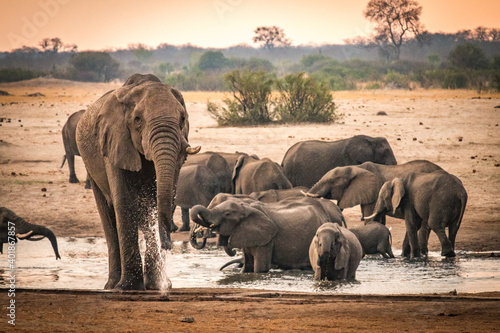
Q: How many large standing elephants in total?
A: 1